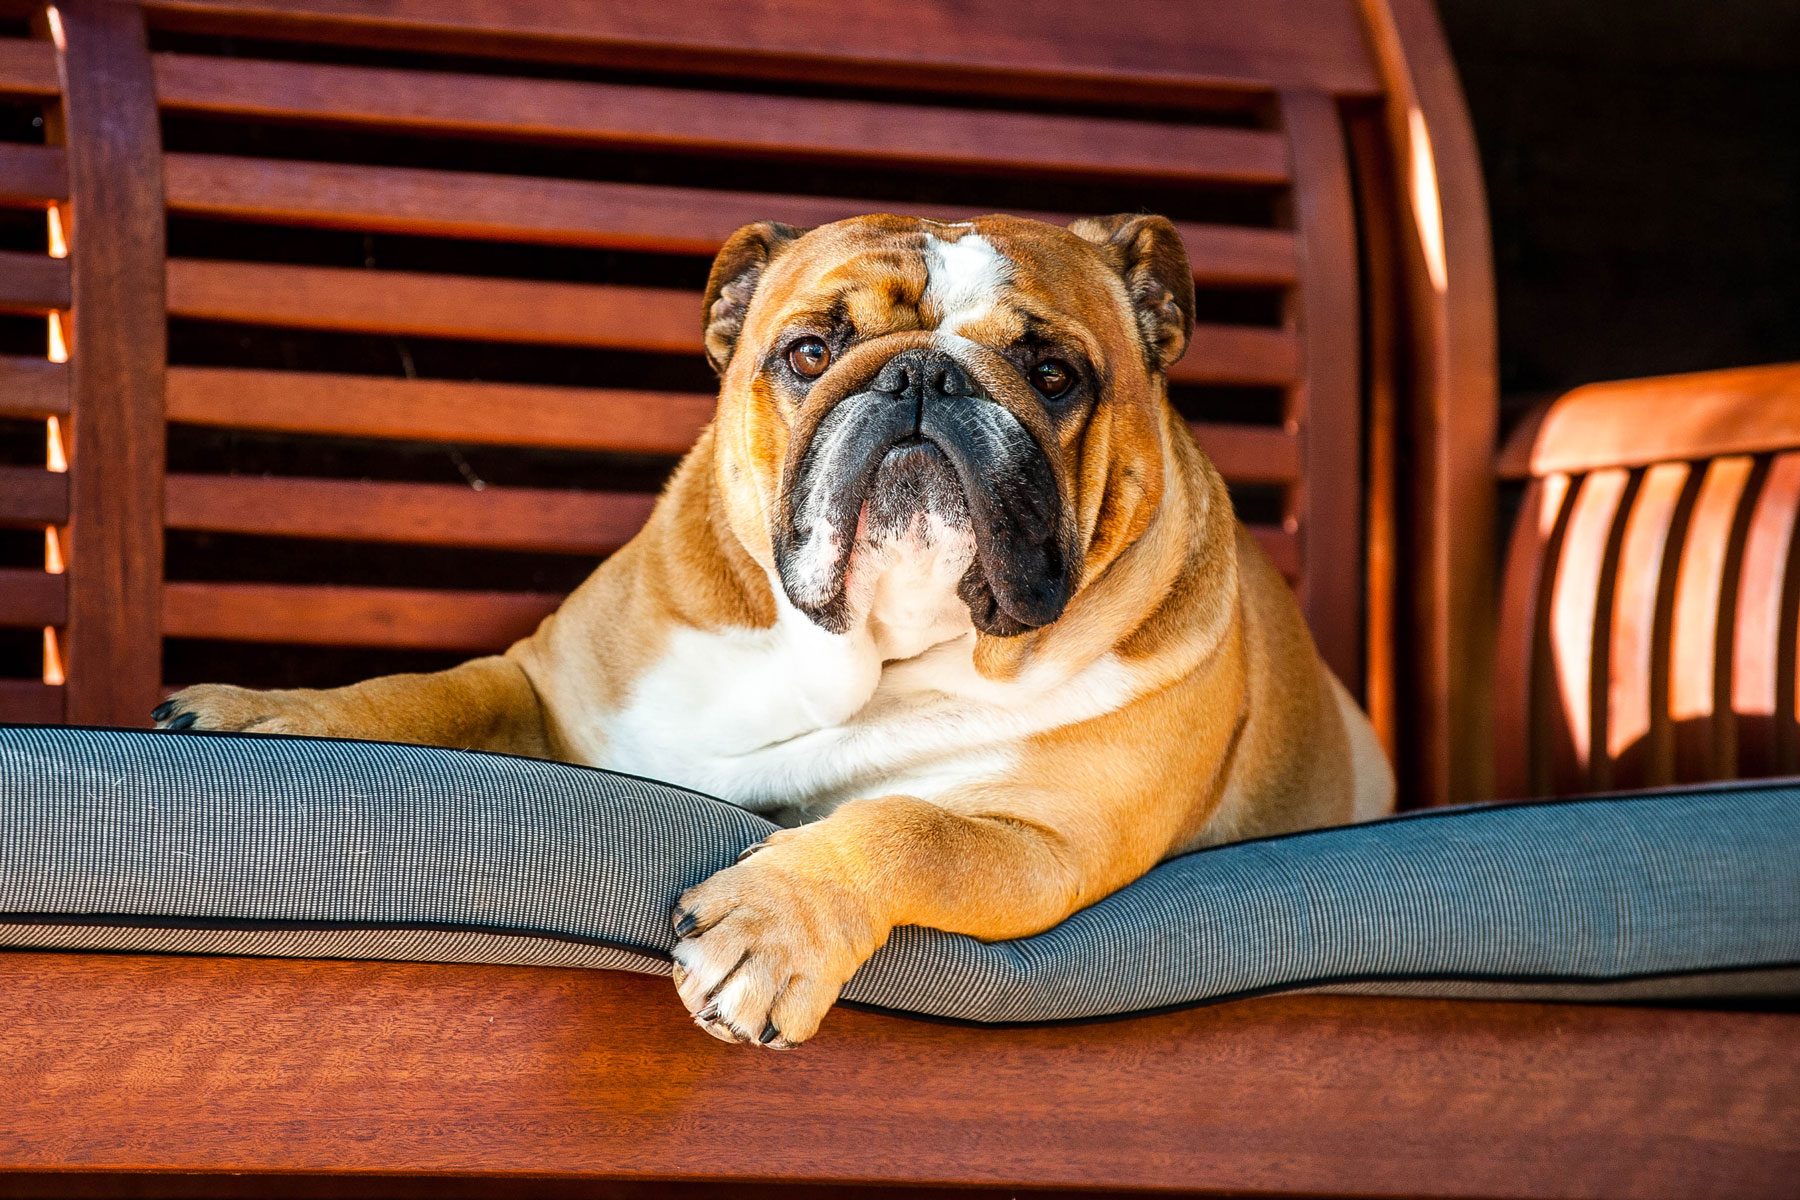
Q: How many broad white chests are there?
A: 1